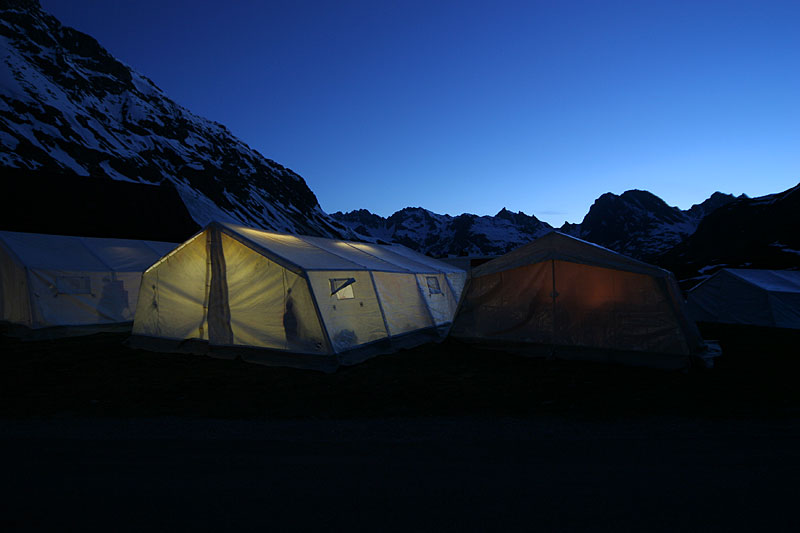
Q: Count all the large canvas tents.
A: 4